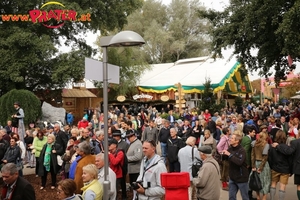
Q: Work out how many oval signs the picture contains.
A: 2